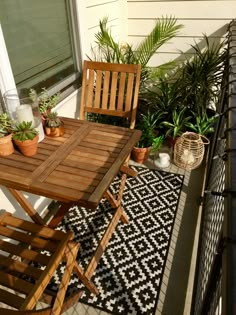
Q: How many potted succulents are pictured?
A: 4